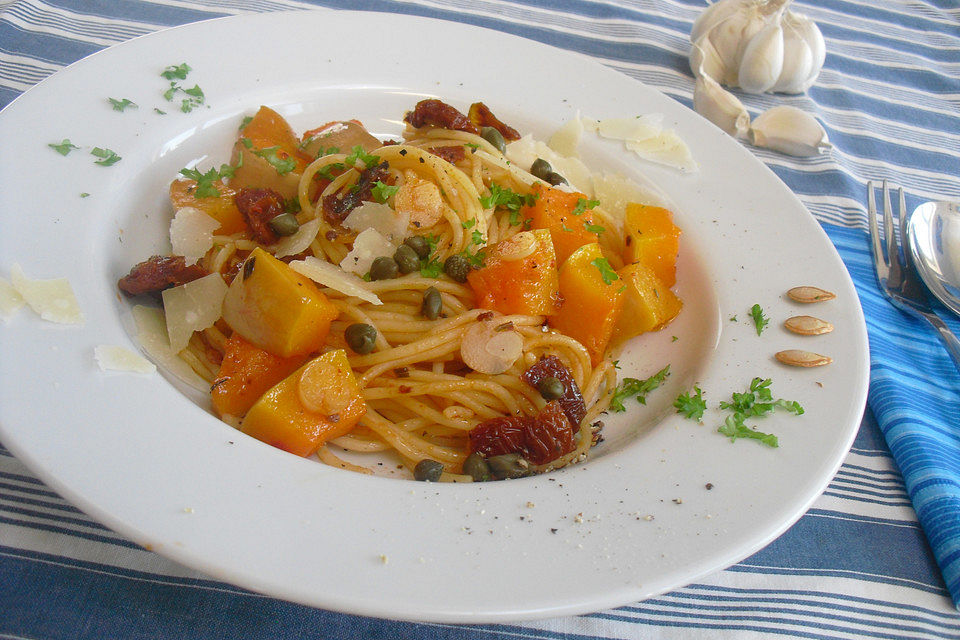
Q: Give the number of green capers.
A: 14